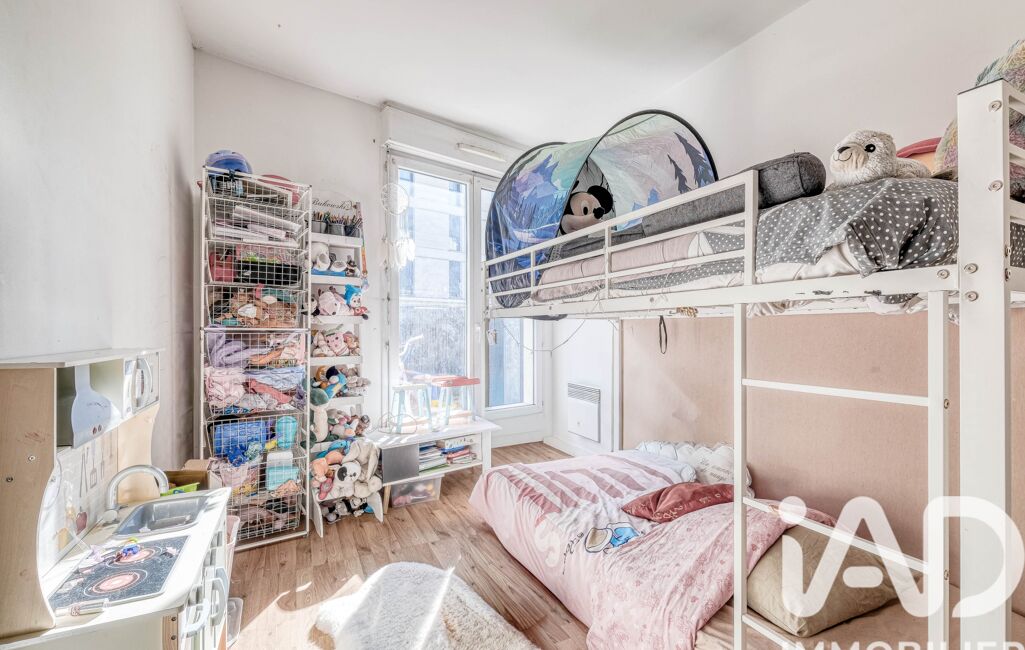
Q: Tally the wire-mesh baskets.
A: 9